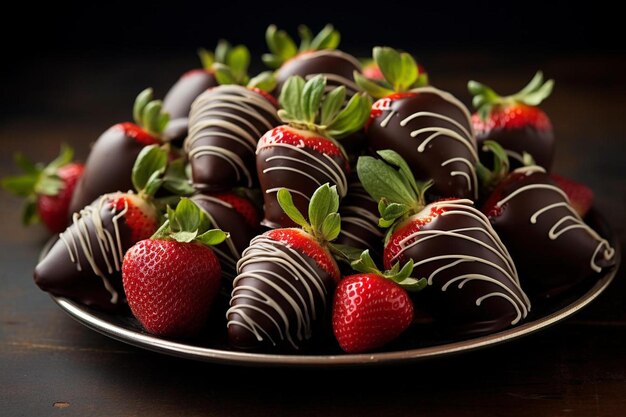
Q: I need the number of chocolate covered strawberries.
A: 13